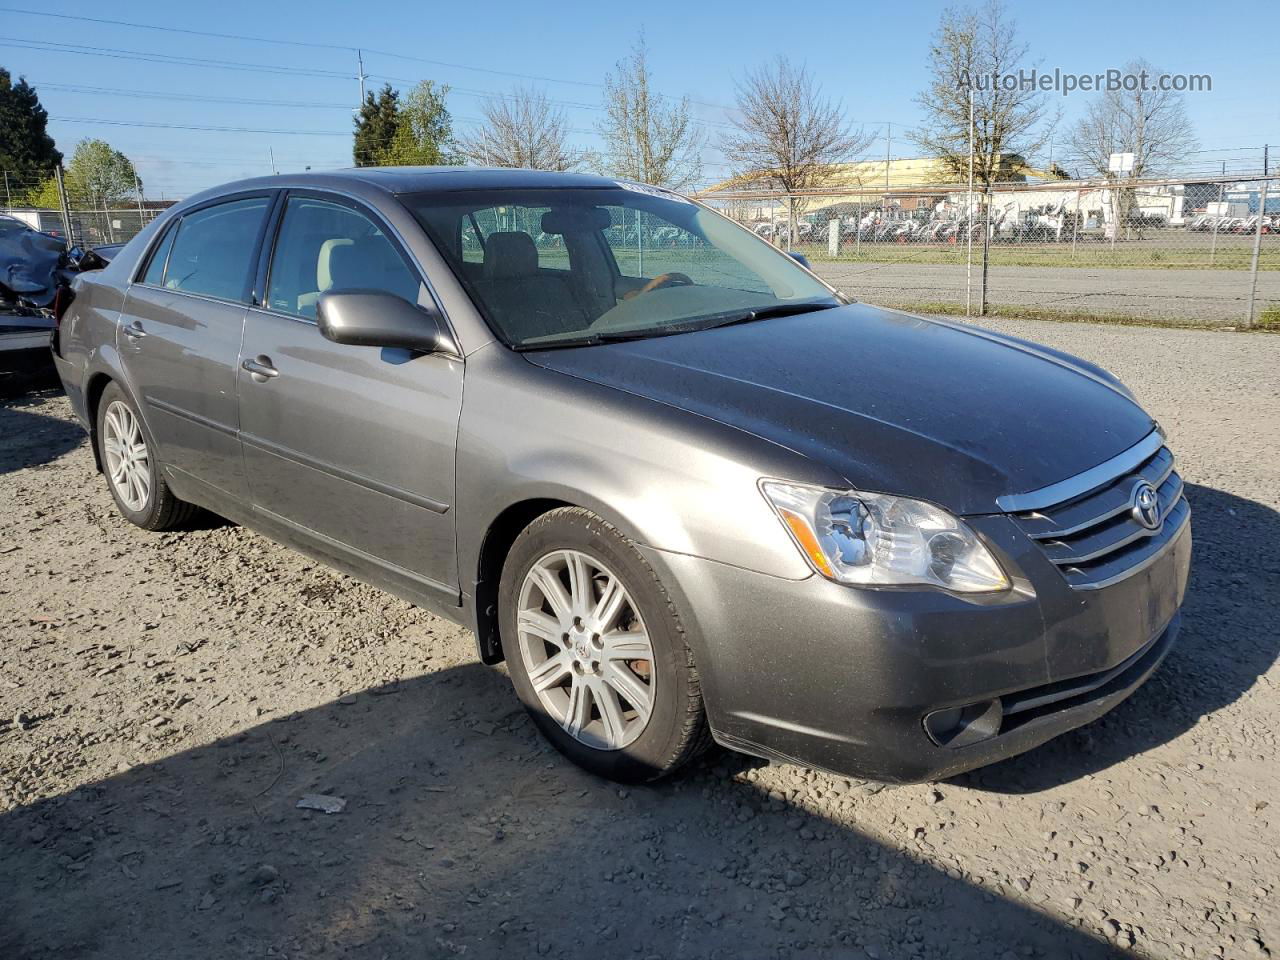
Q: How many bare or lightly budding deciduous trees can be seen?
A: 5